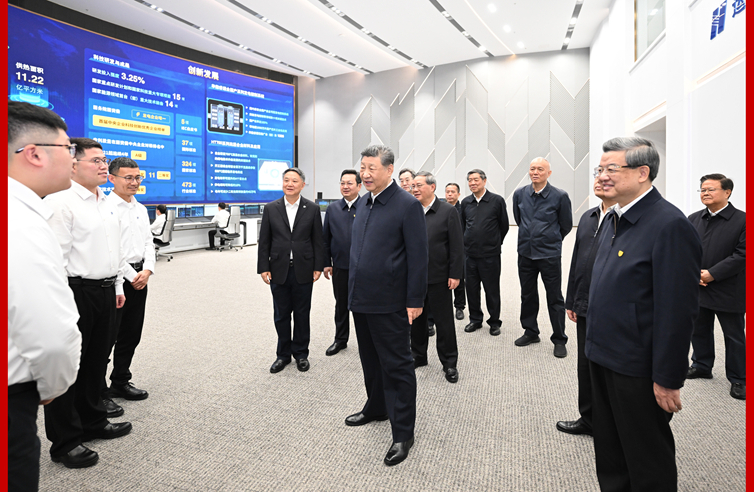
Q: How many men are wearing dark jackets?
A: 11